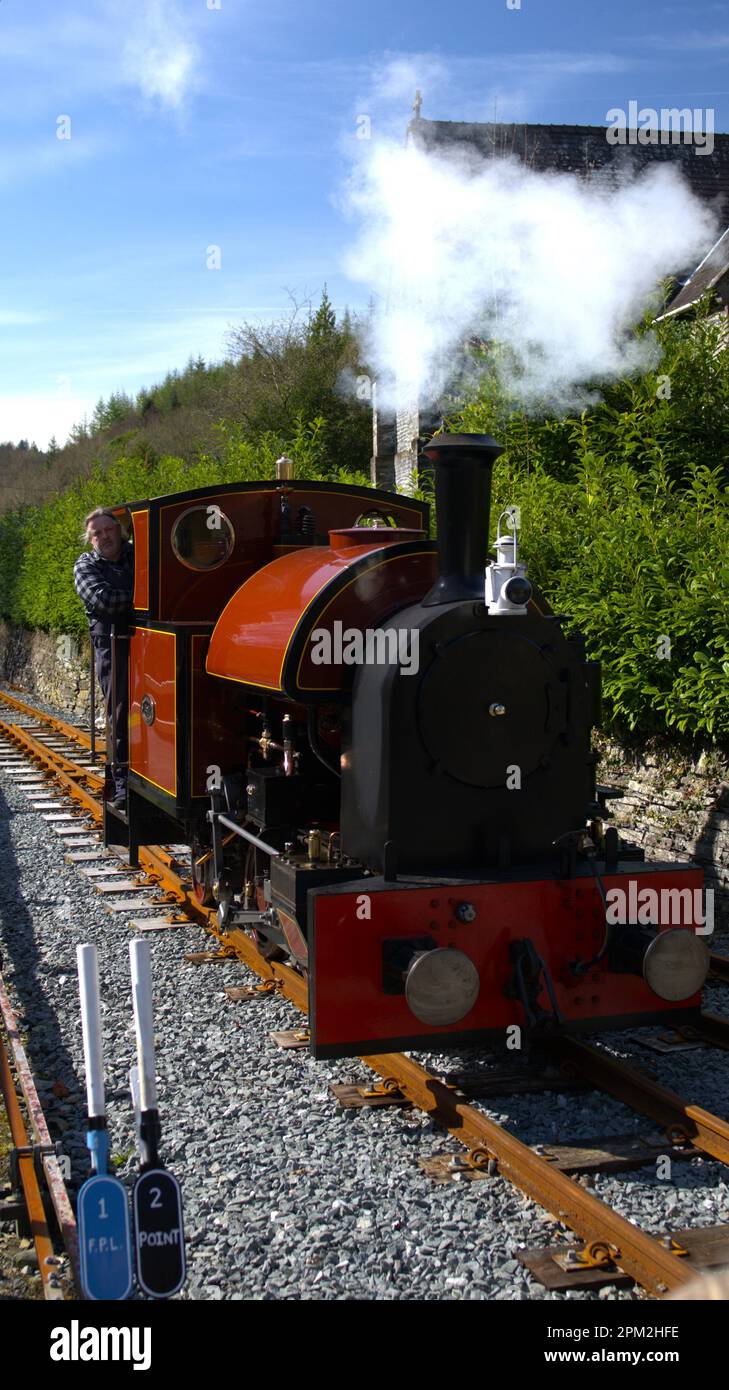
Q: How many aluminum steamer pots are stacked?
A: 0